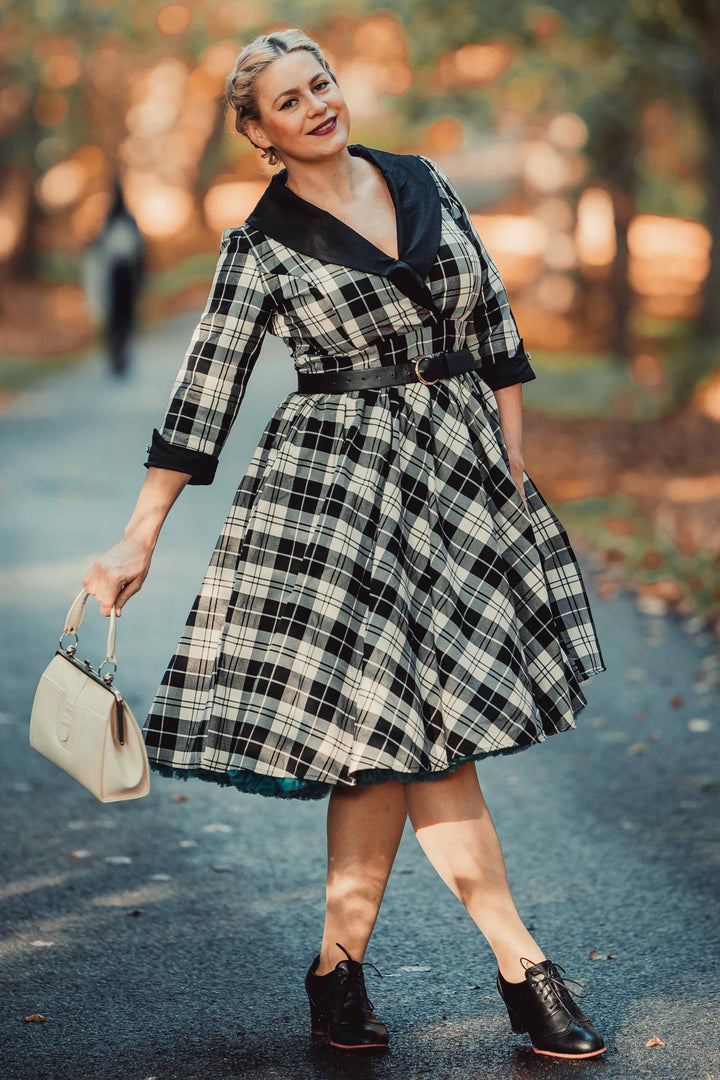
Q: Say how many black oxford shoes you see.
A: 2